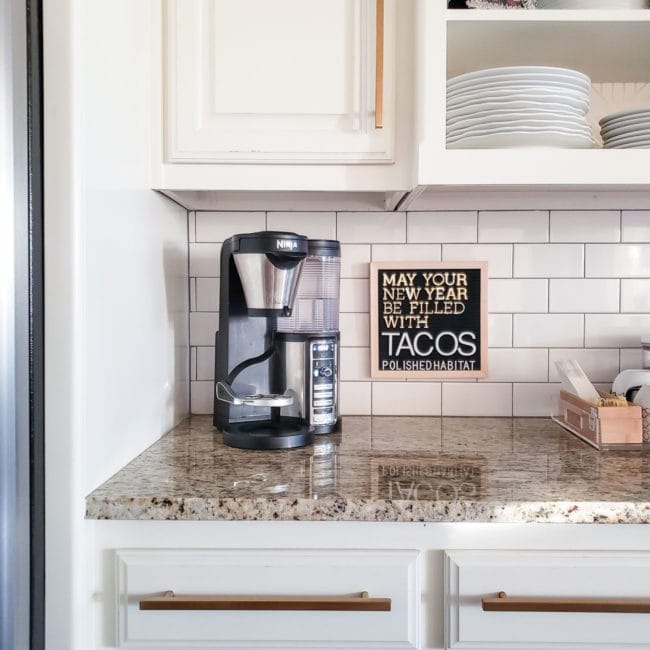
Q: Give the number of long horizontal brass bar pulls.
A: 2